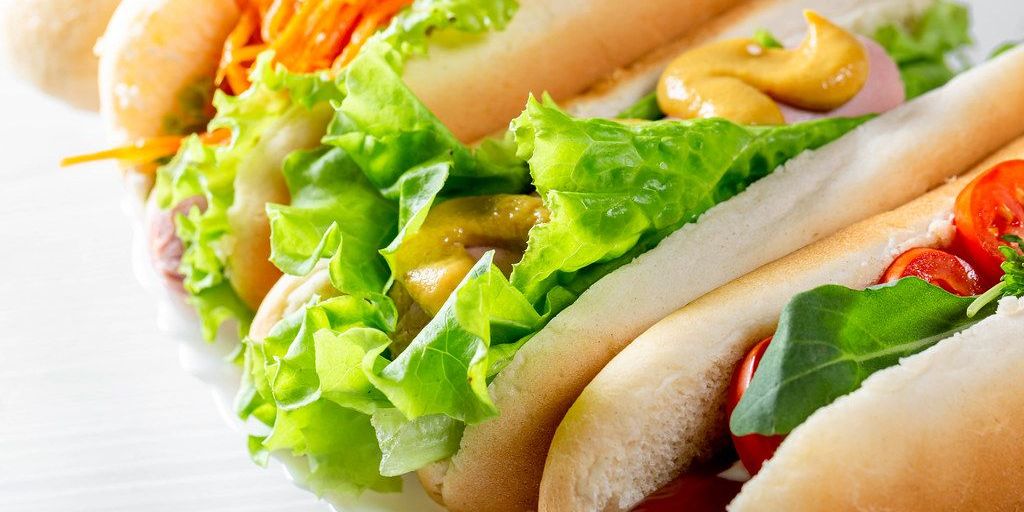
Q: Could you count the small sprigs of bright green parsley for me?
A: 1